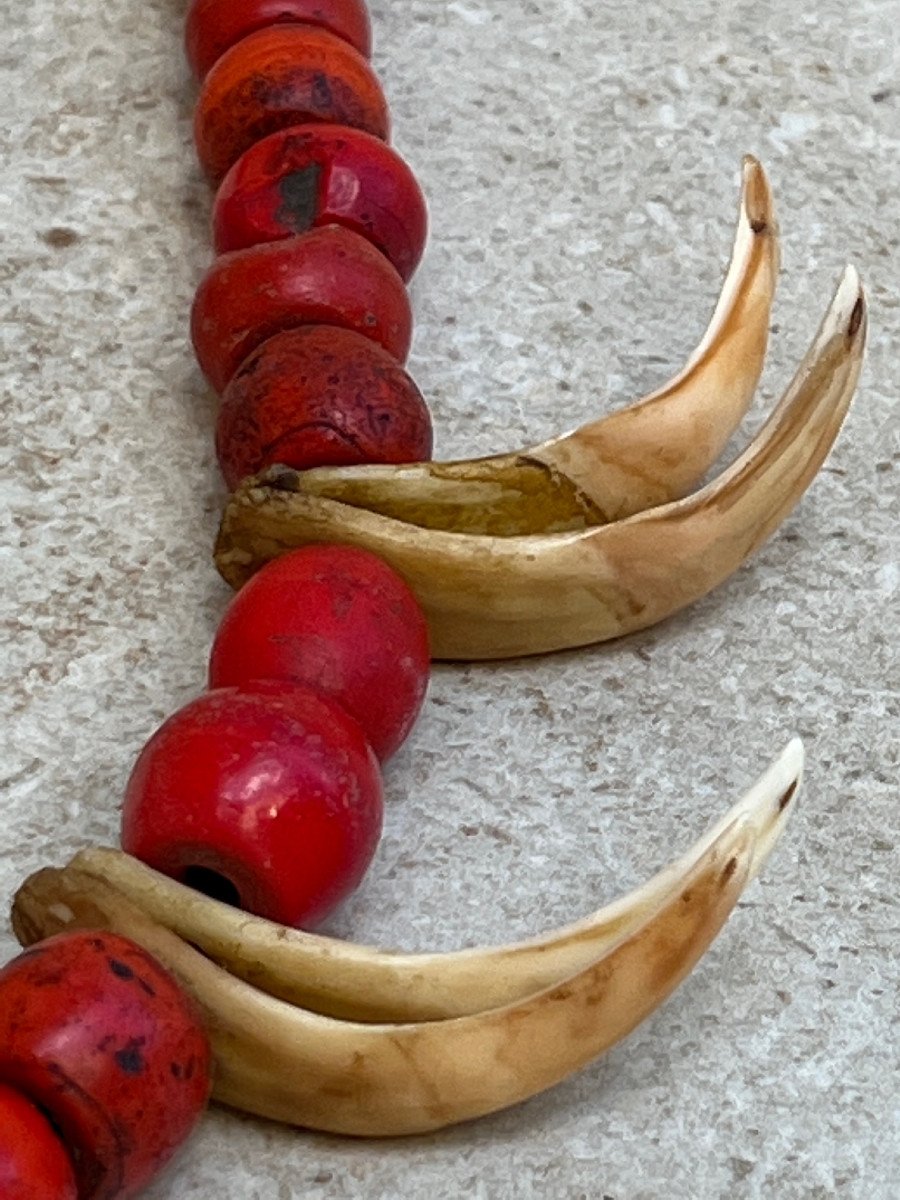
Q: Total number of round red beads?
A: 9